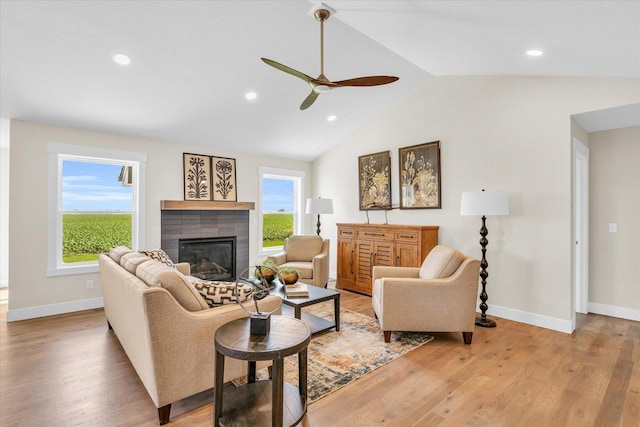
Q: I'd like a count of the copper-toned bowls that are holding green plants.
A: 2